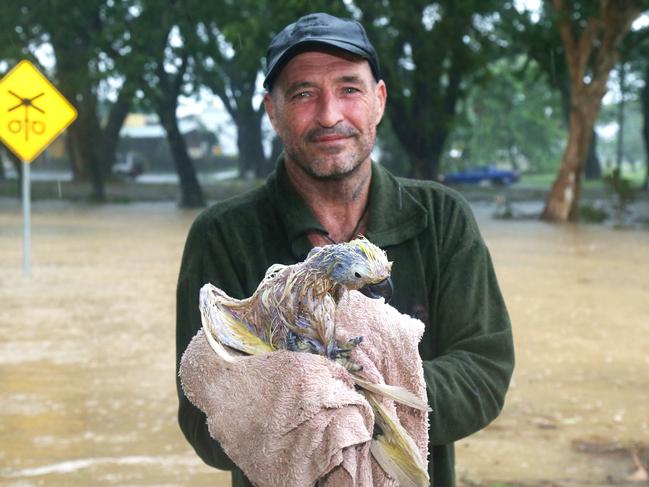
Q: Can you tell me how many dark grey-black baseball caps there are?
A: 1